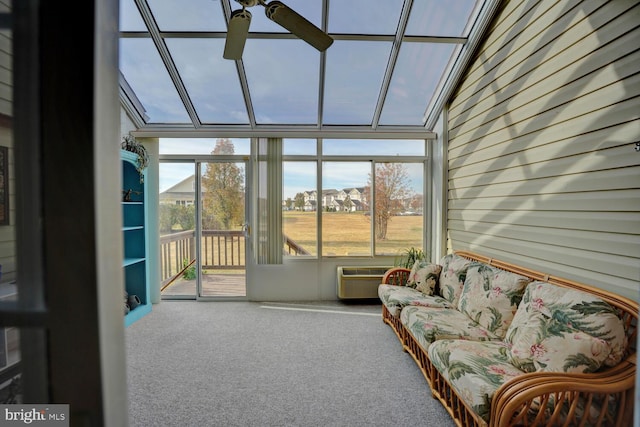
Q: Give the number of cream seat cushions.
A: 3